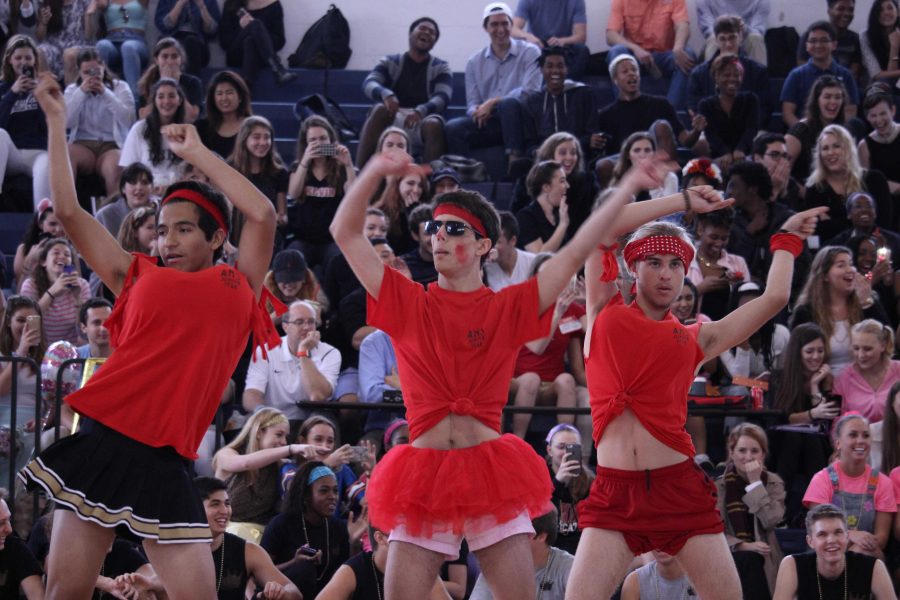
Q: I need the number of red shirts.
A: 4